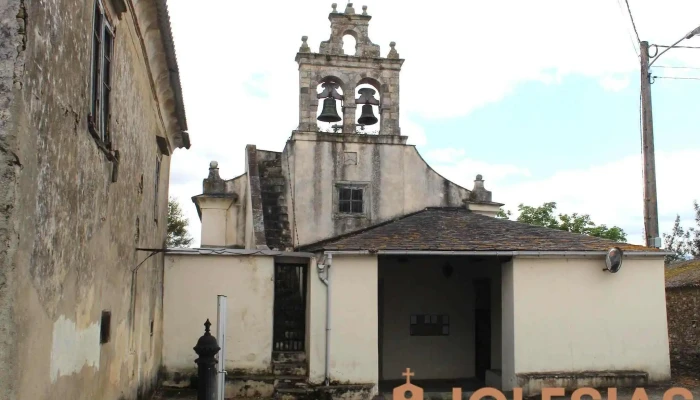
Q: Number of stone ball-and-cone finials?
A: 6